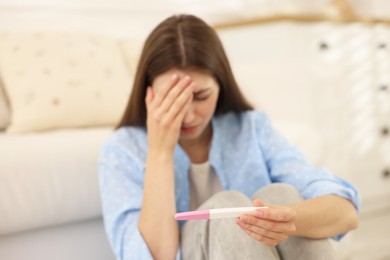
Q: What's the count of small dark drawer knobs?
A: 5